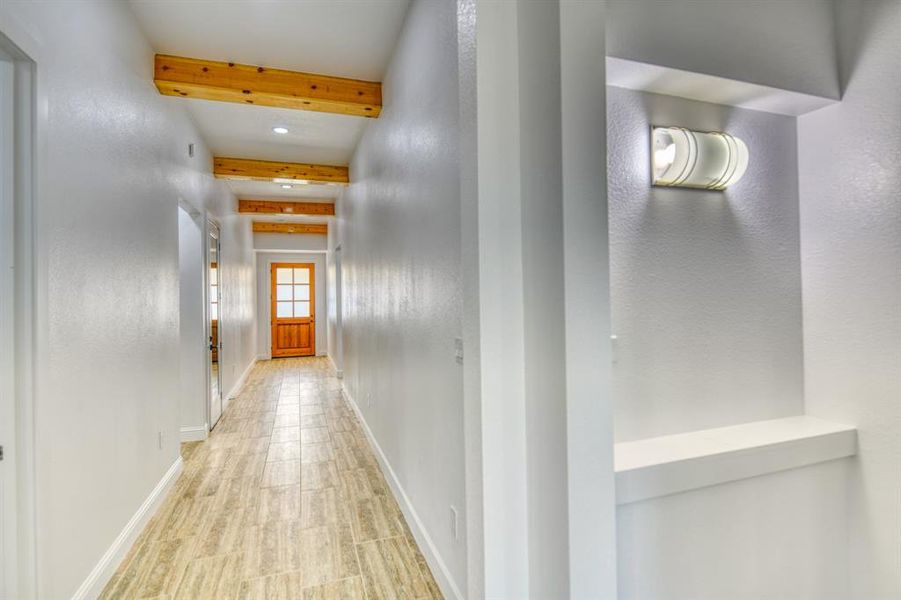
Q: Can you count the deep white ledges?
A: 1